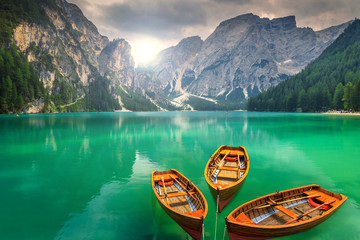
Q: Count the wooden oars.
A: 6